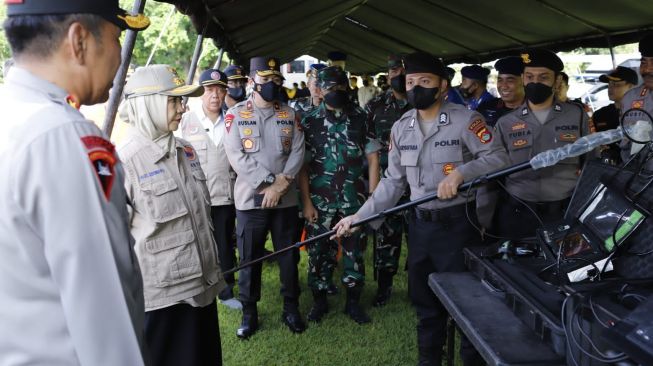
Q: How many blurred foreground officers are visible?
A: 1